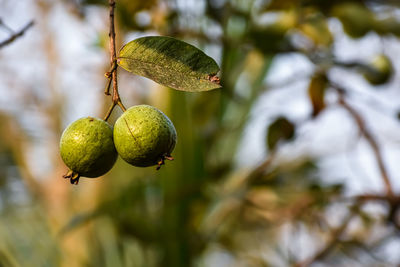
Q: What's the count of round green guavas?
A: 2